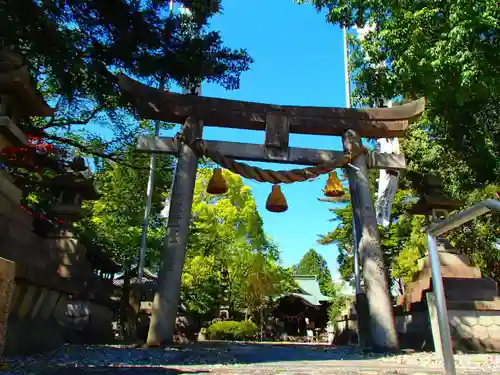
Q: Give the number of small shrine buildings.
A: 1